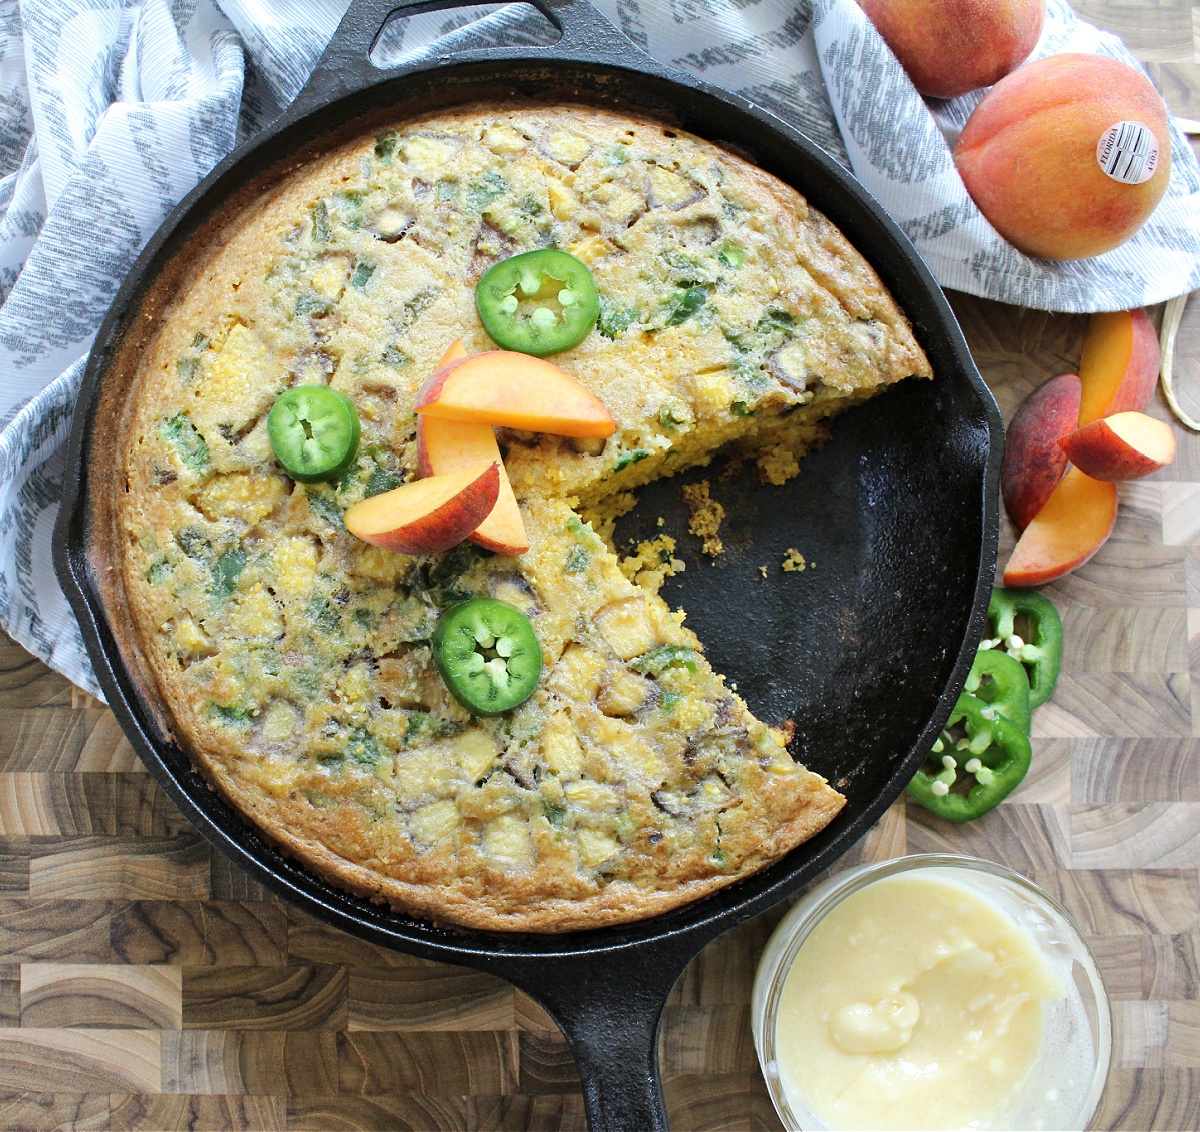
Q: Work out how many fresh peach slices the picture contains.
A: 7